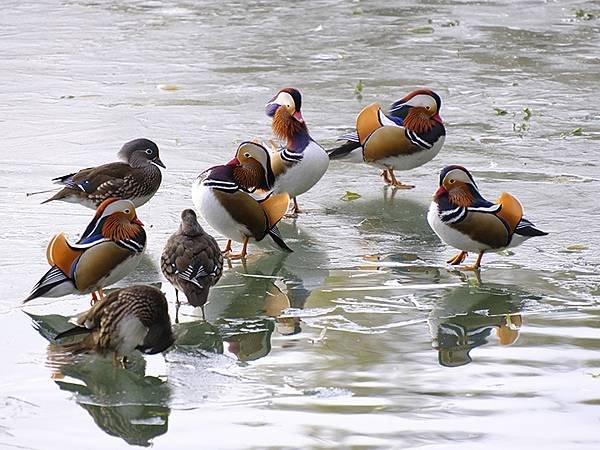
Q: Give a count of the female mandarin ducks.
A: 3